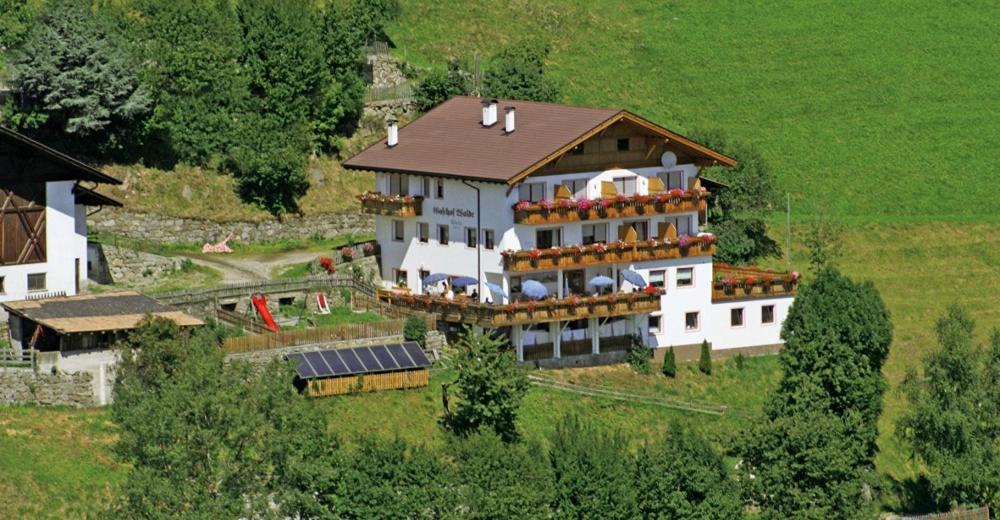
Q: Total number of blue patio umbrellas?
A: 6